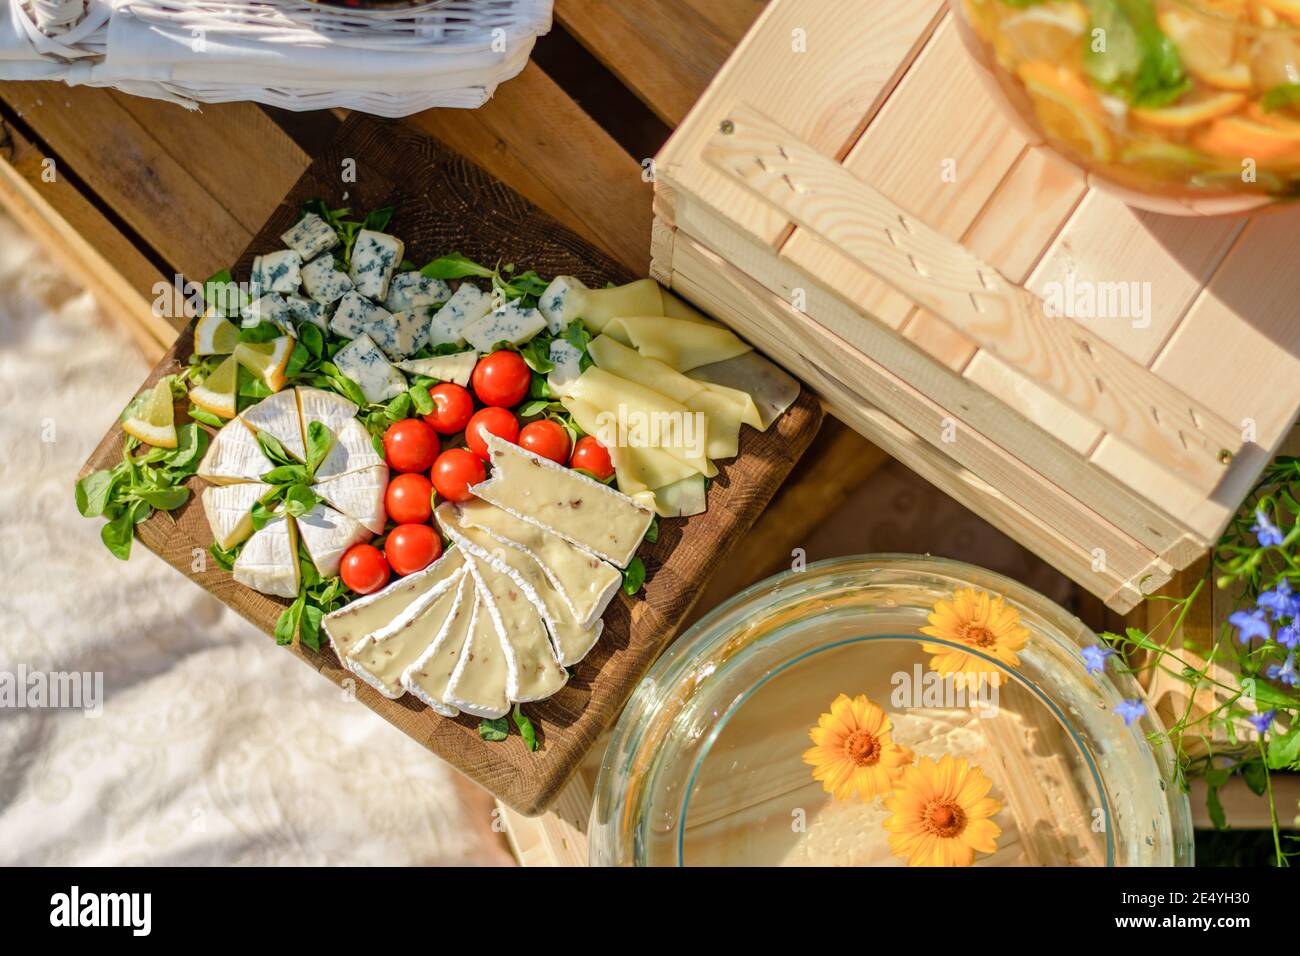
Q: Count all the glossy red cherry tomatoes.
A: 10